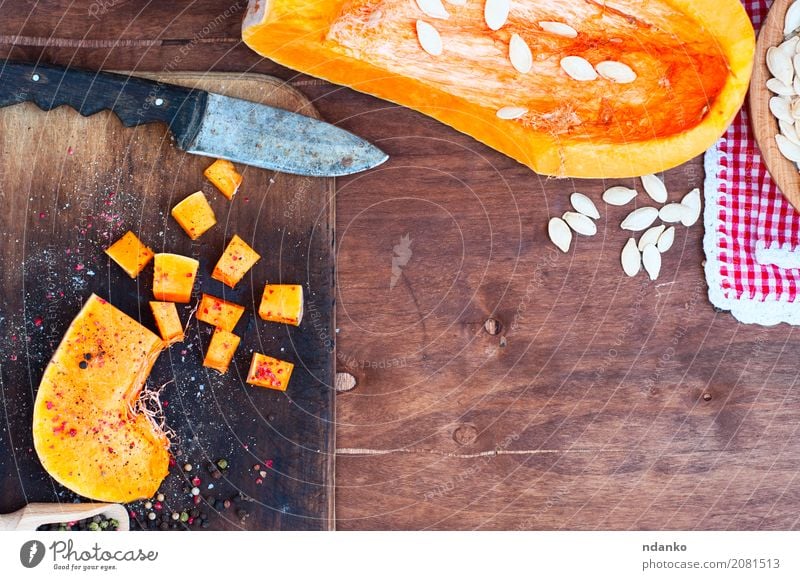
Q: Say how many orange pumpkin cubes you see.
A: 10